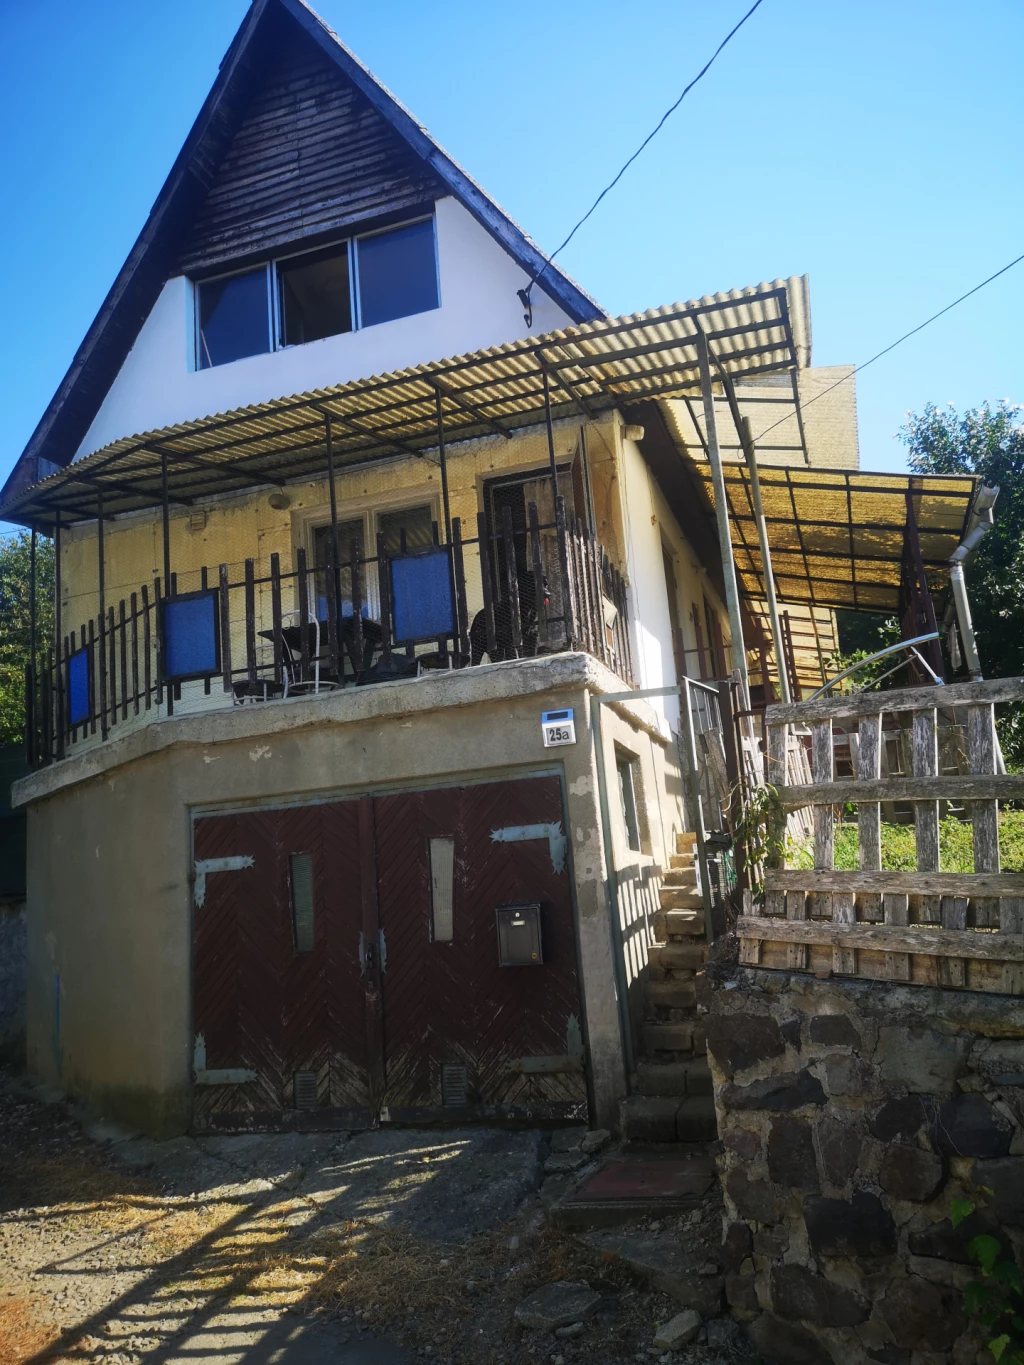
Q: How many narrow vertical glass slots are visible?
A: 2